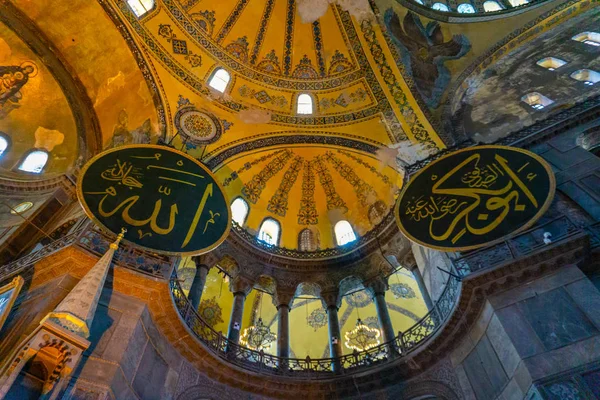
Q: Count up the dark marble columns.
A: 6